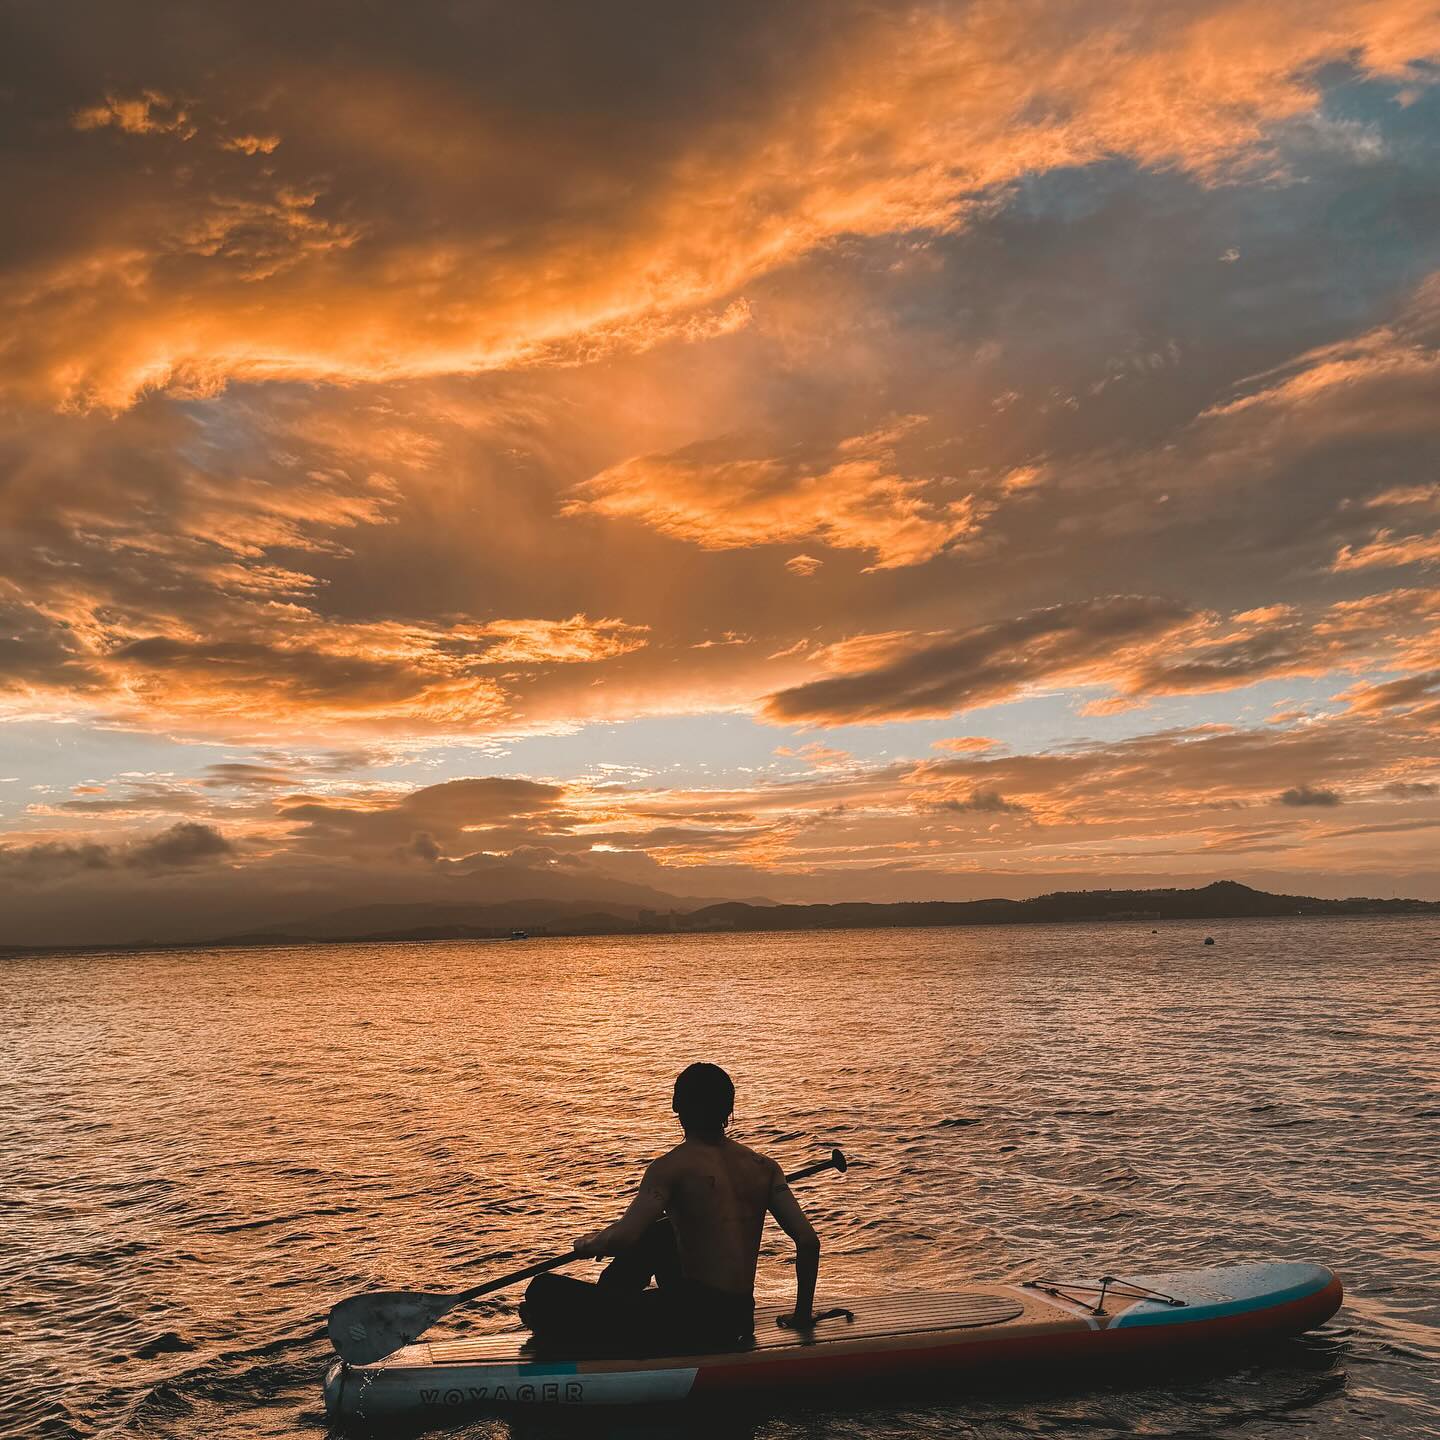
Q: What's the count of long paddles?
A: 1